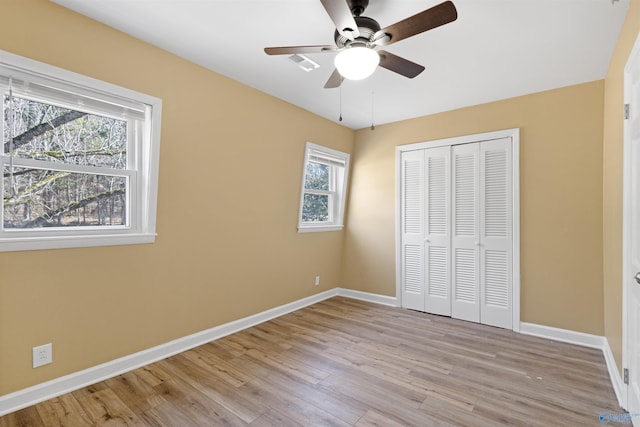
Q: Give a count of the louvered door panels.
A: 4